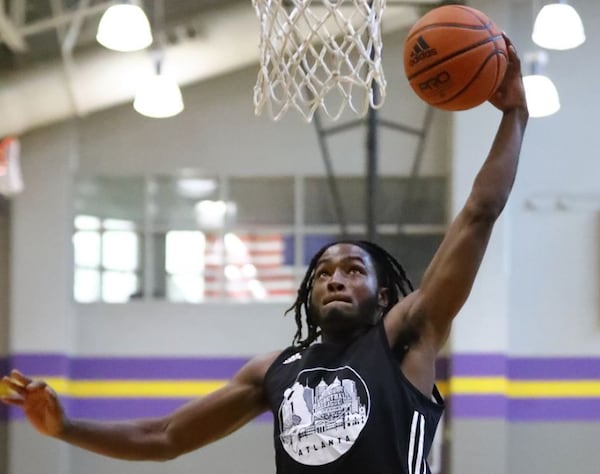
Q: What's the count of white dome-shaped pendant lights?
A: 4